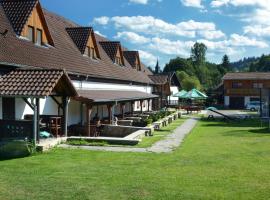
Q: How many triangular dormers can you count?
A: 4